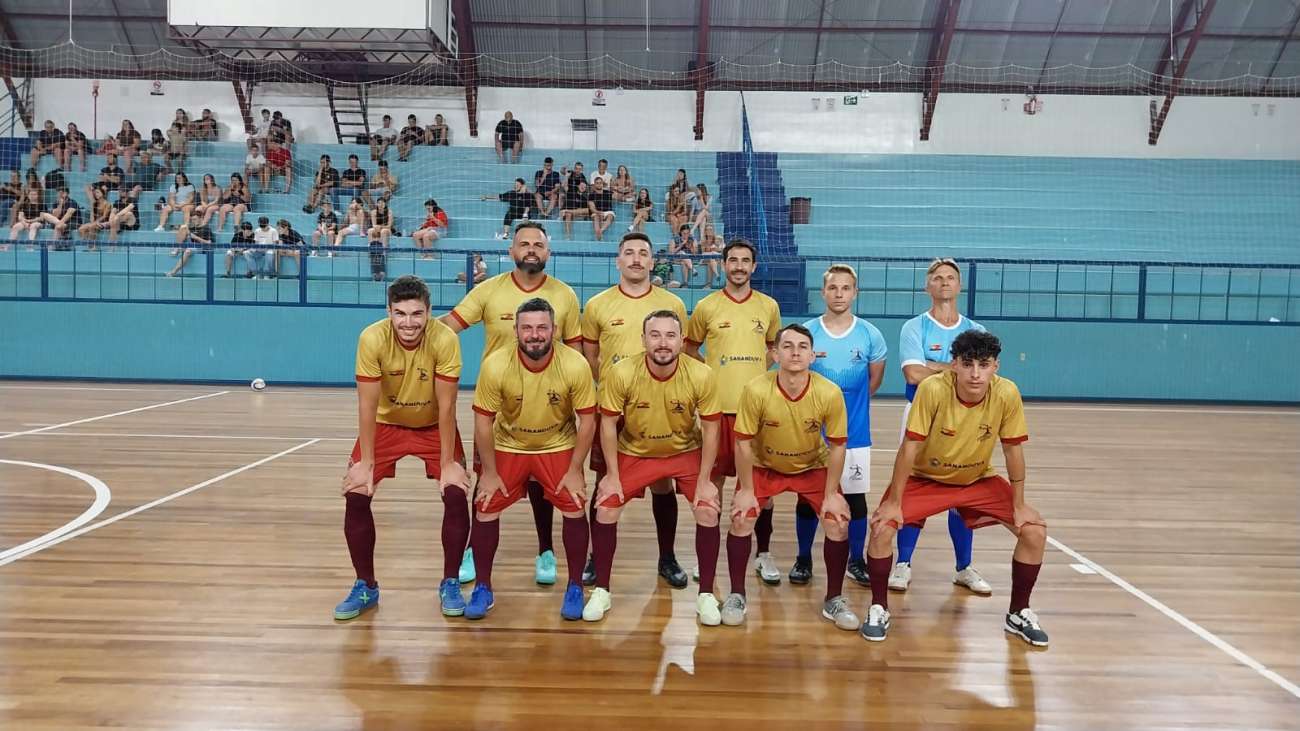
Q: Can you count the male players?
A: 10